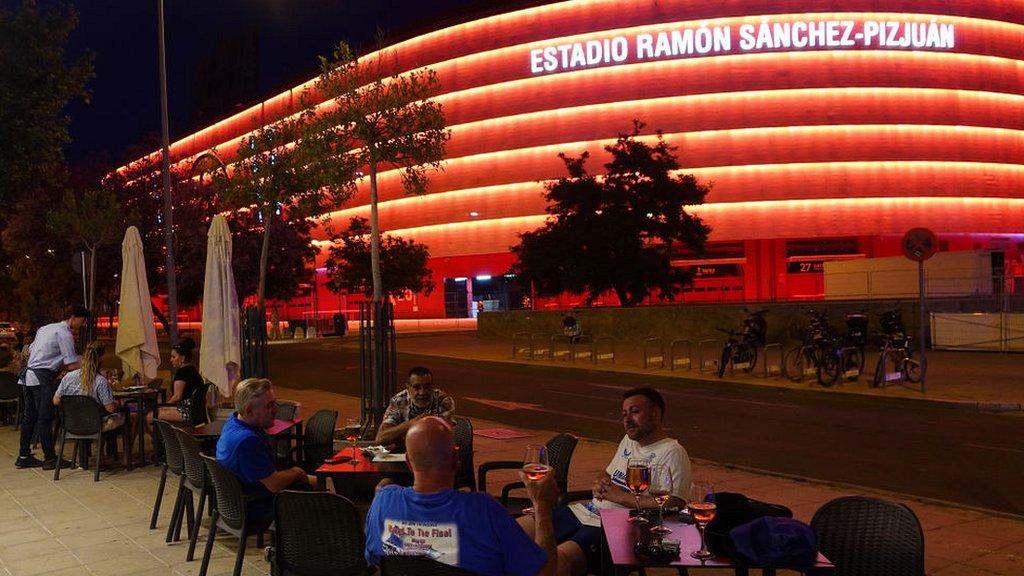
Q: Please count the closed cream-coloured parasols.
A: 2